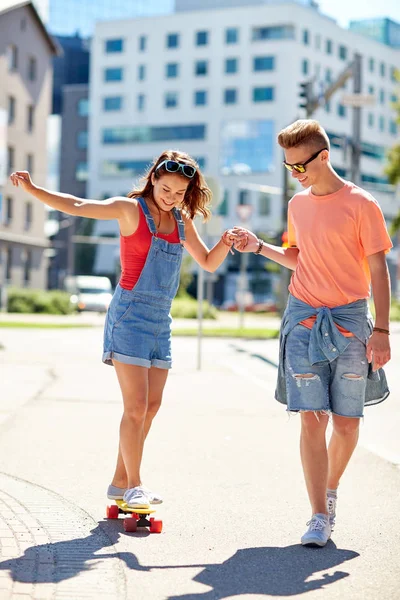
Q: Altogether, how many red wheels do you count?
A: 4